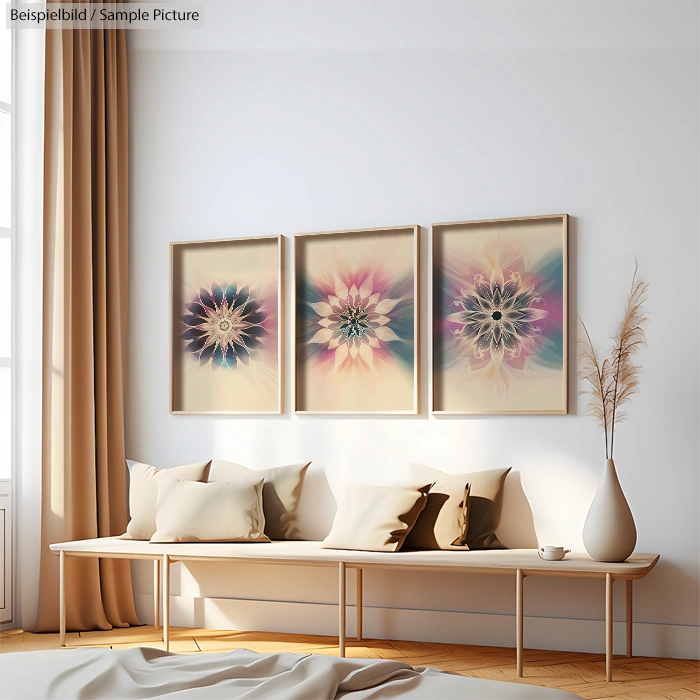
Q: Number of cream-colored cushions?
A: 6